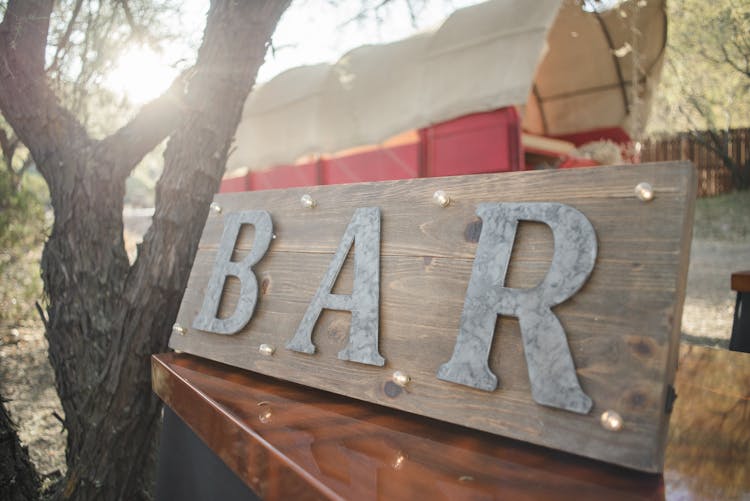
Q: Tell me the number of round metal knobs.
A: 8